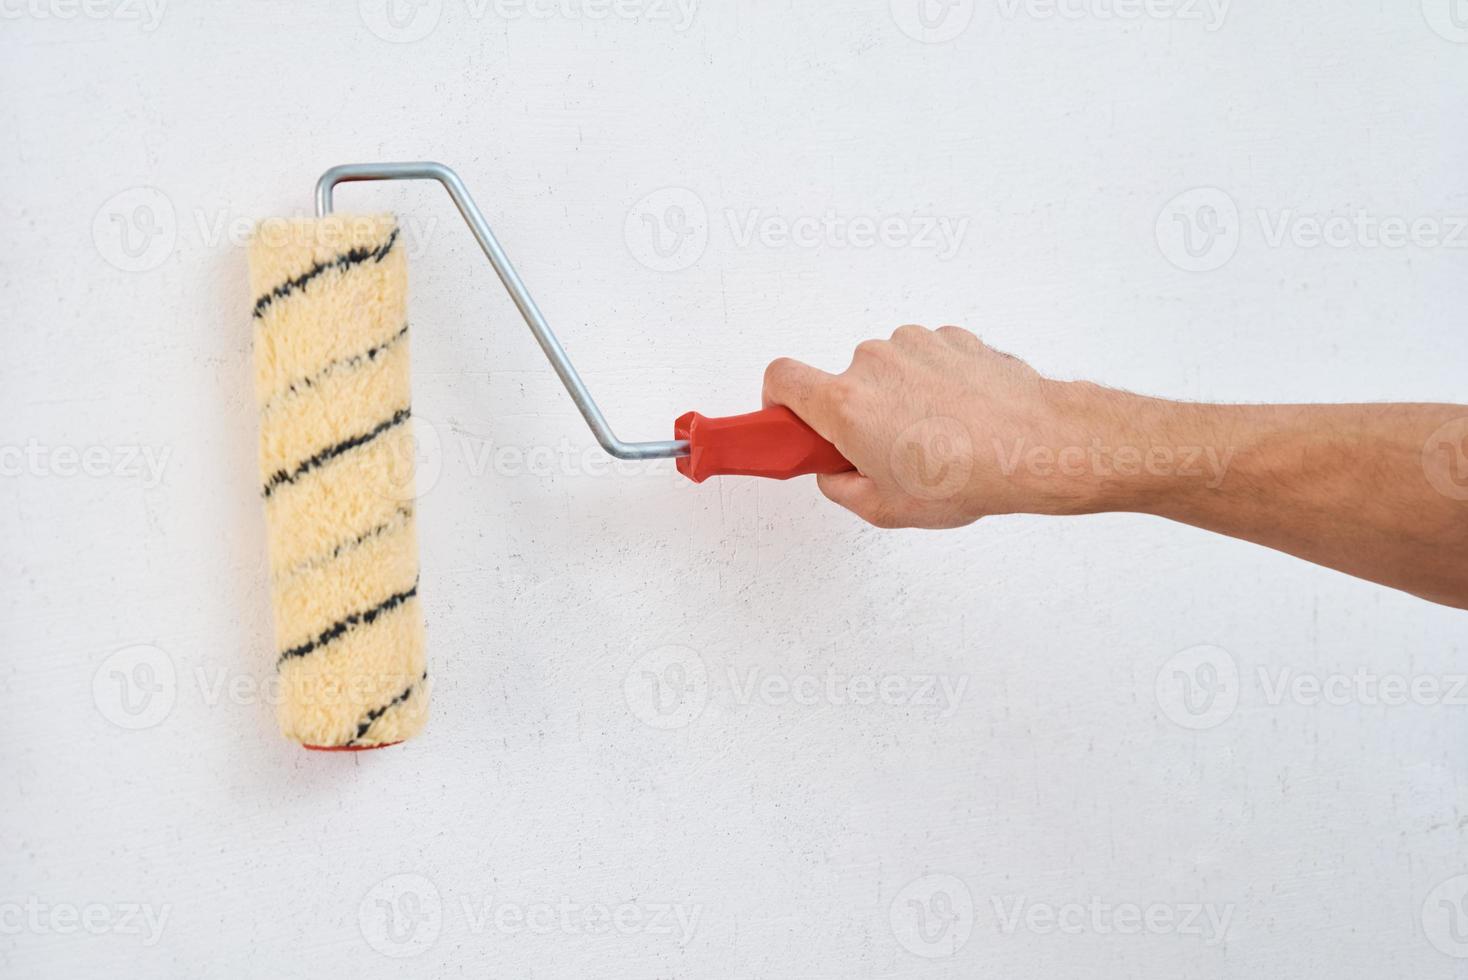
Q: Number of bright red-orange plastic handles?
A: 1